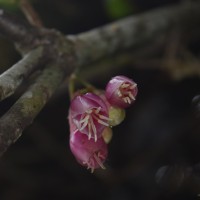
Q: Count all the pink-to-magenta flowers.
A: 3